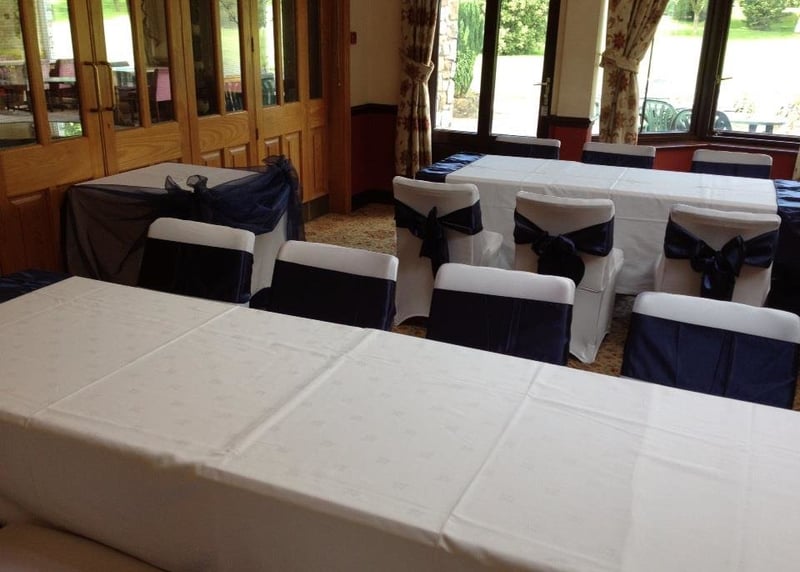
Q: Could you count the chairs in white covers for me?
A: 10